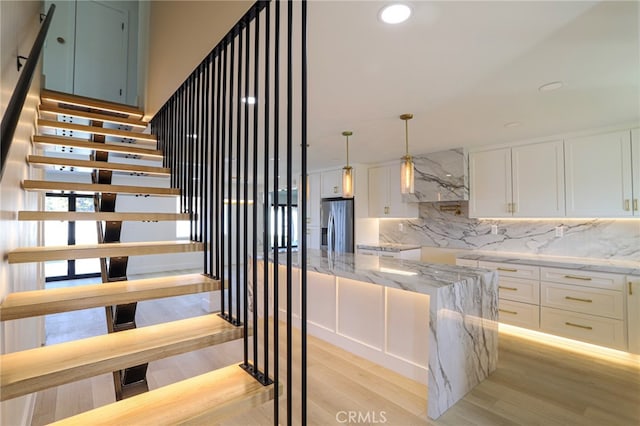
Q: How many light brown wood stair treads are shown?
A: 11